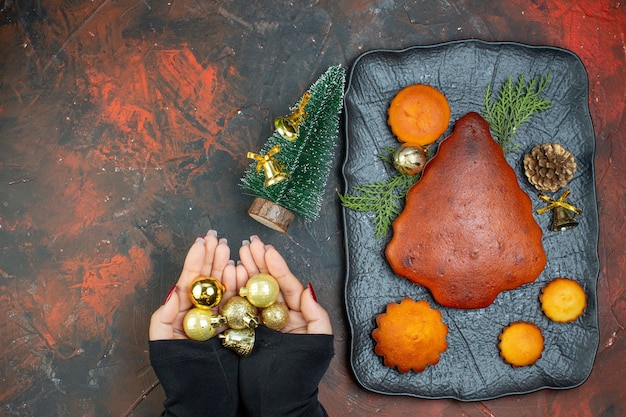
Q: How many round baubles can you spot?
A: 6